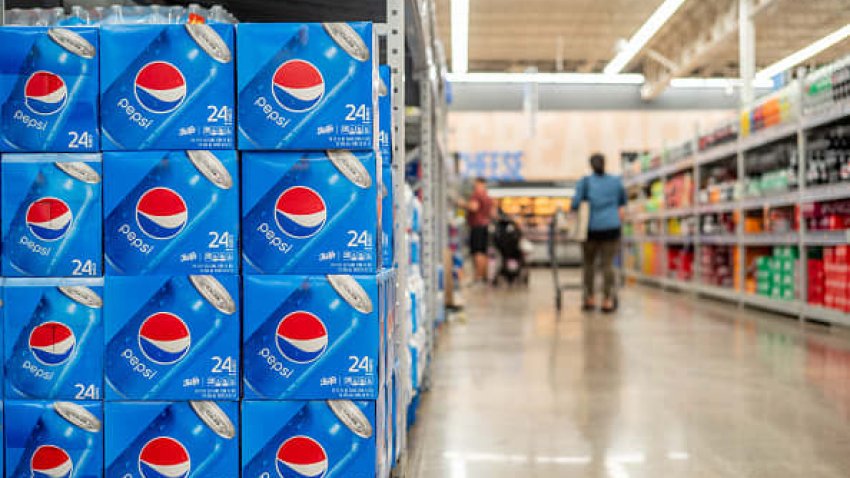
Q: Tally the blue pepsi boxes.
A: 12